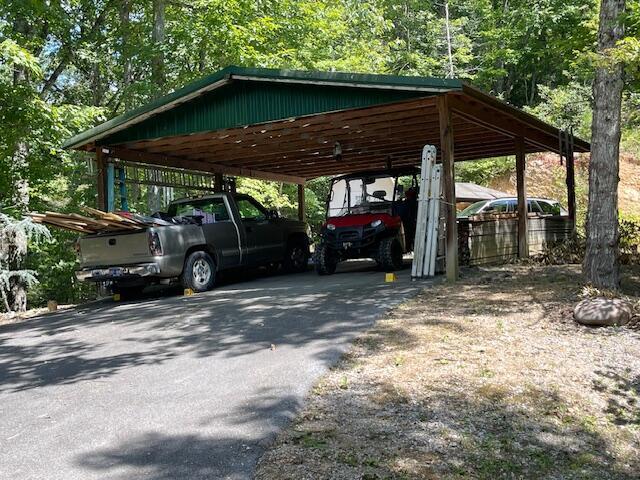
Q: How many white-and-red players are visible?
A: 0